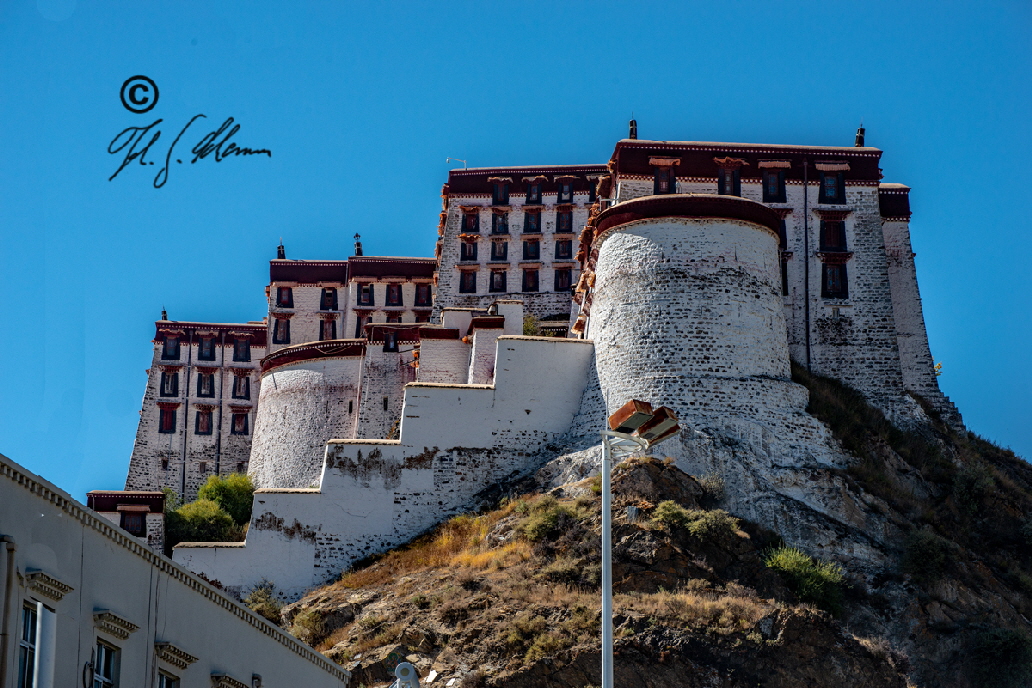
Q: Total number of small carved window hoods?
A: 4